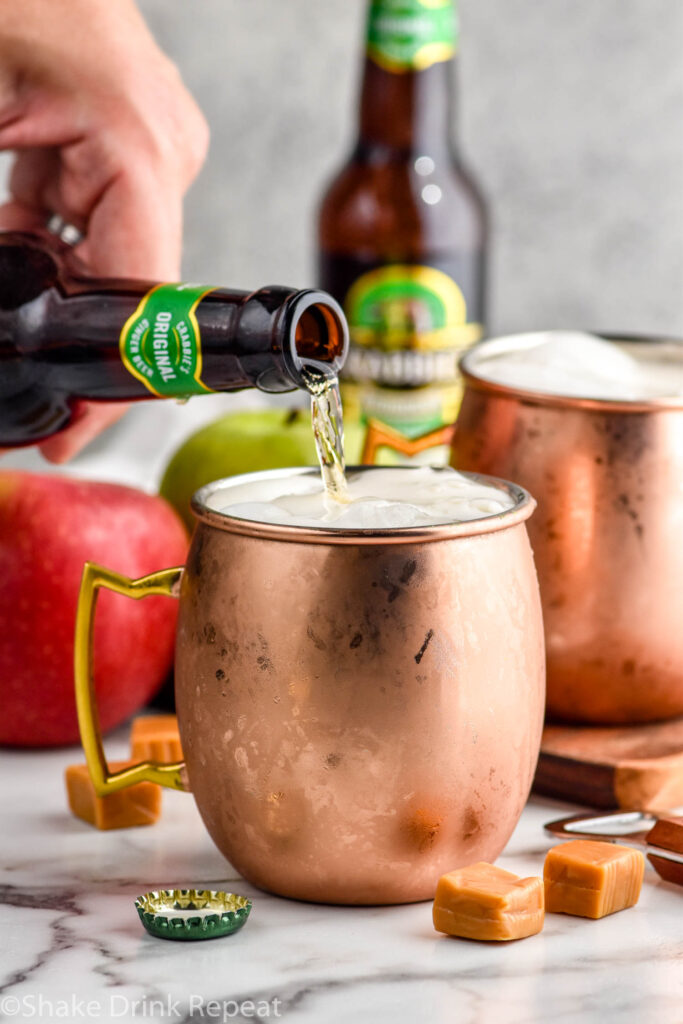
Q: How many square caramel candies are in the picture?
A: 4